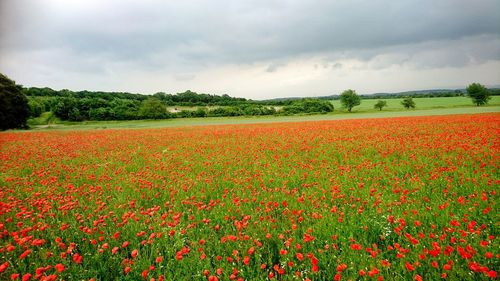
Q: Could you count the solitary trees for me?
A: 4